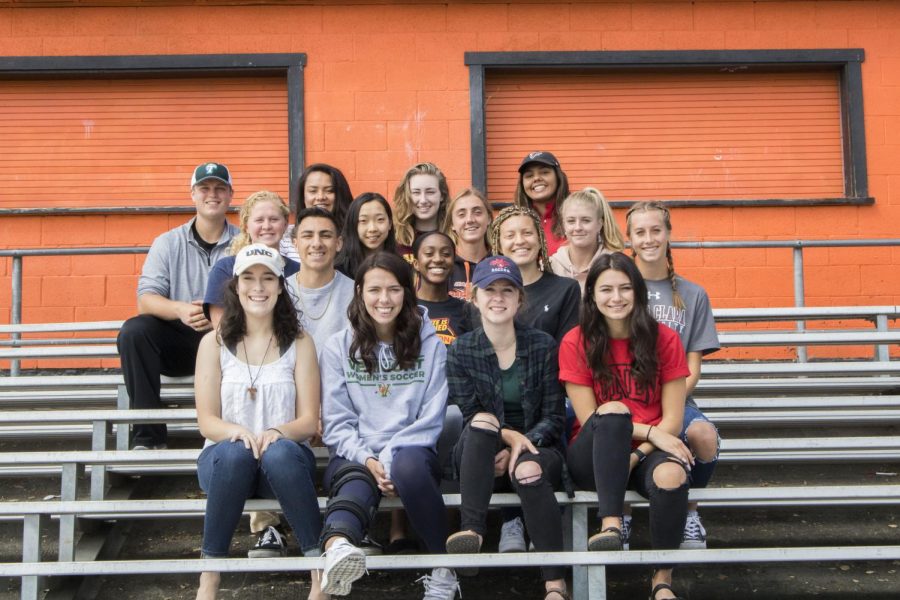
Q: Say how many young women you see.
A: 14